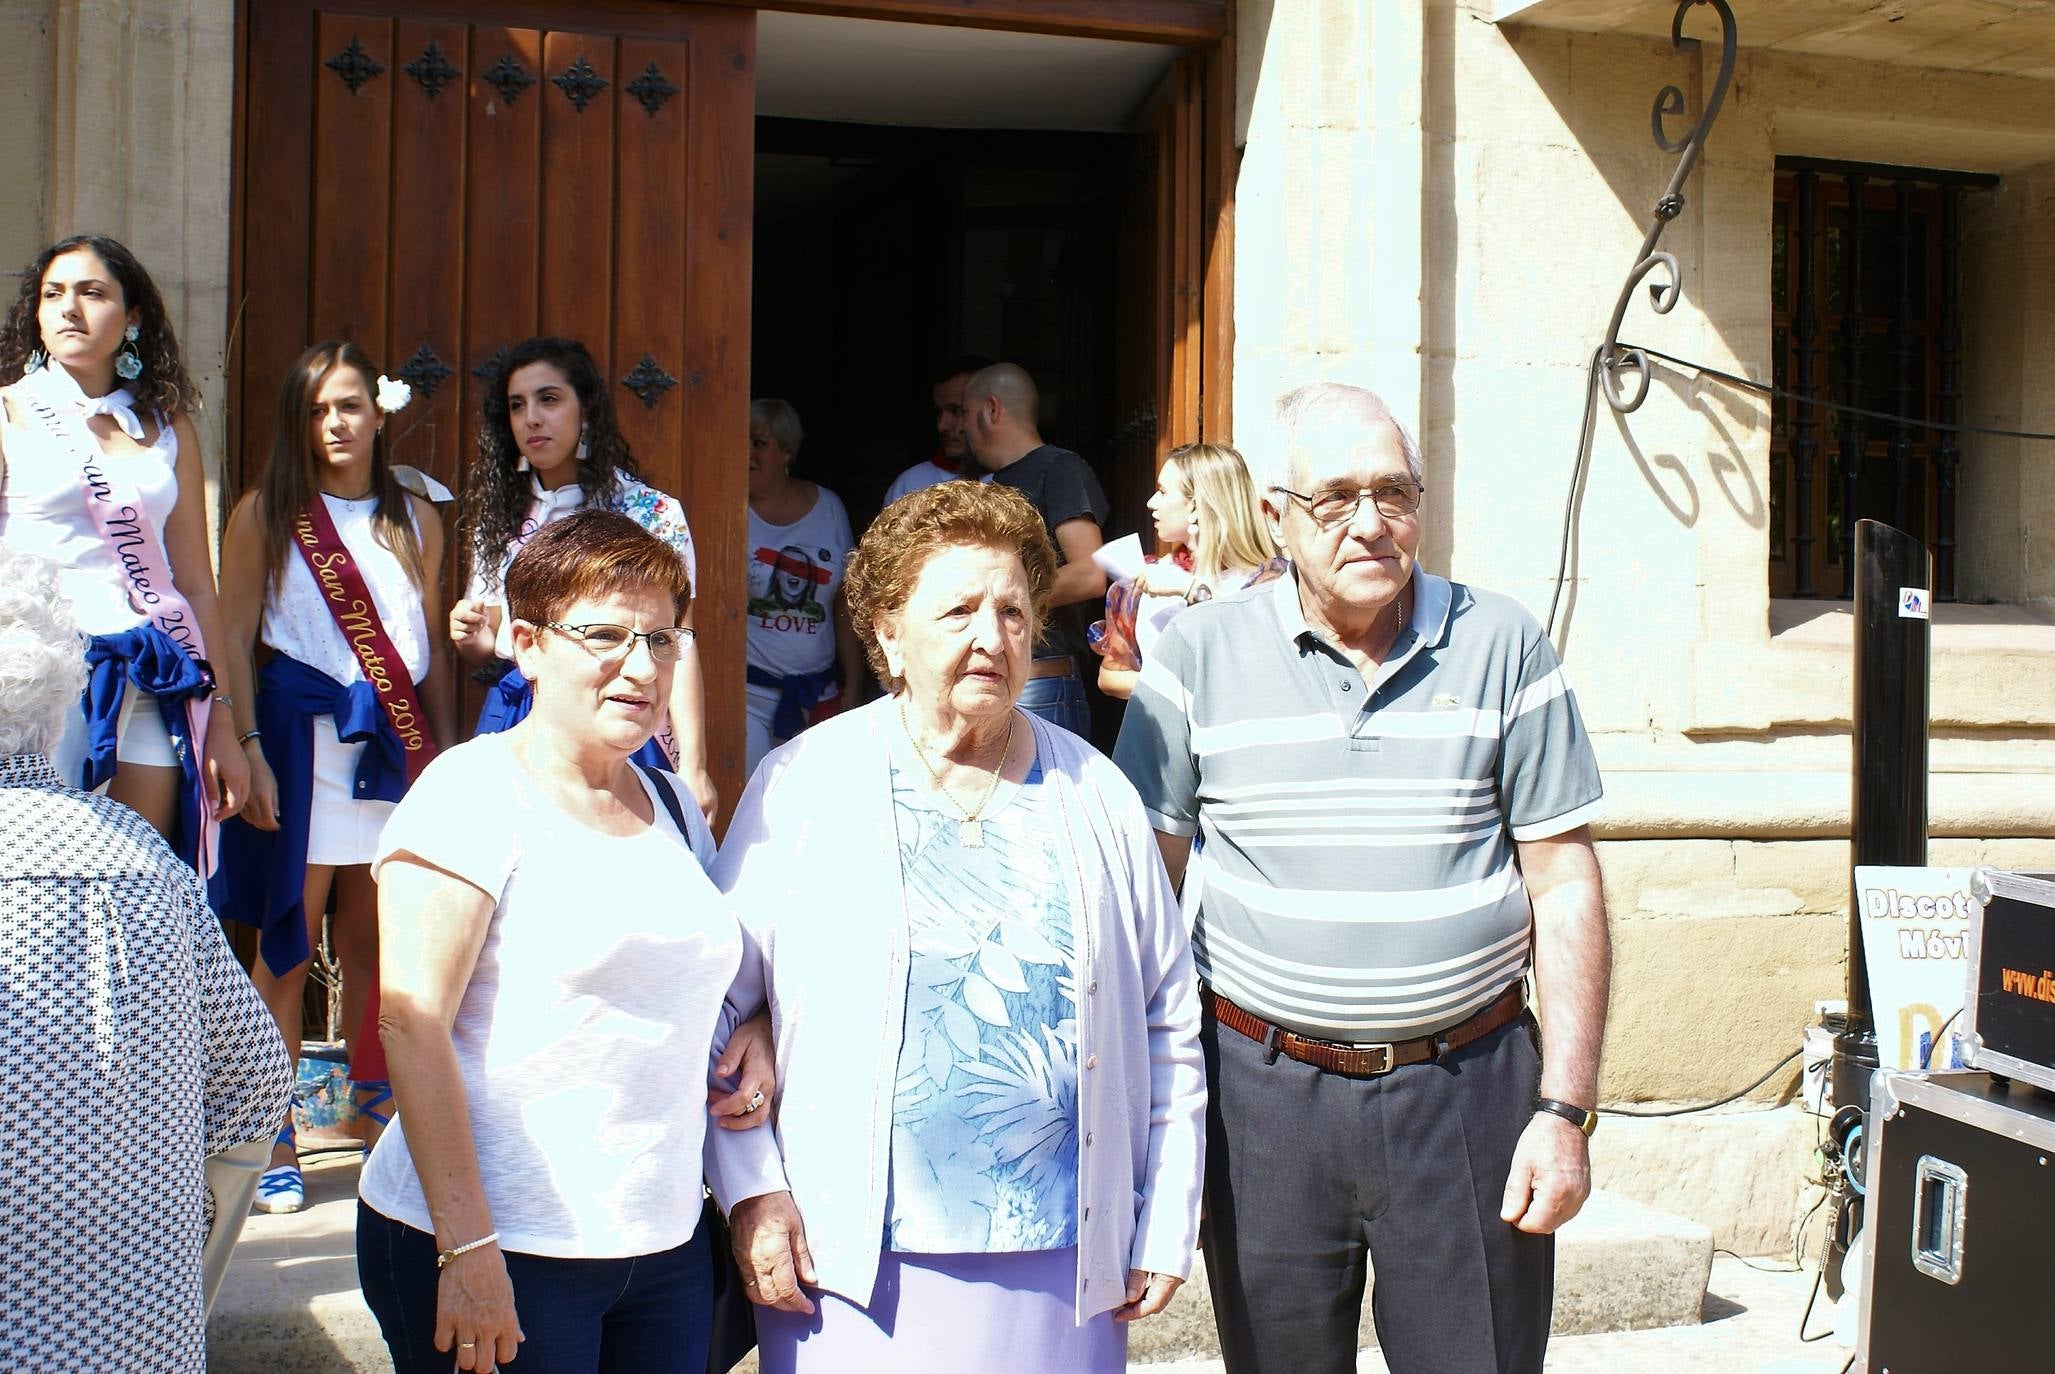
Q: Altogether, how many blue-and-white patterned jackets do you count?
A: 1